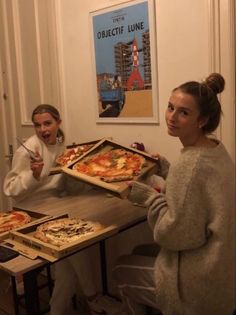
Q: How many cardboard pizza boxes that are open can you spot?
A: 4